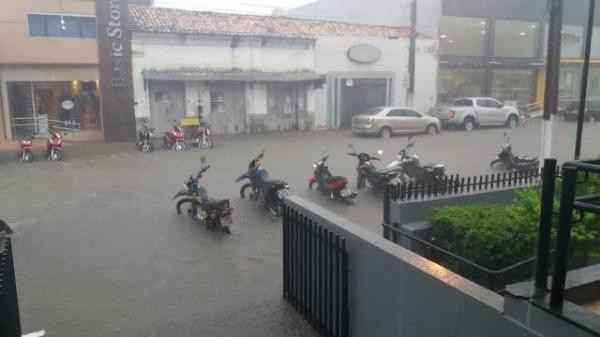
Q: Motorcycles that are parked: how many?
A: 11